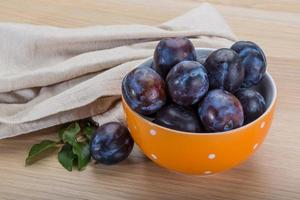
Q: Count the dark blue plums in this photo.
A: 9